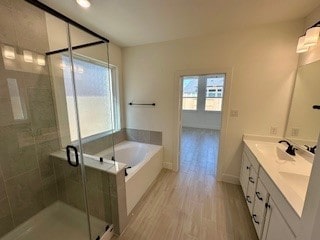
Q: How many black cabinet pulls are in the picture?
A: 6